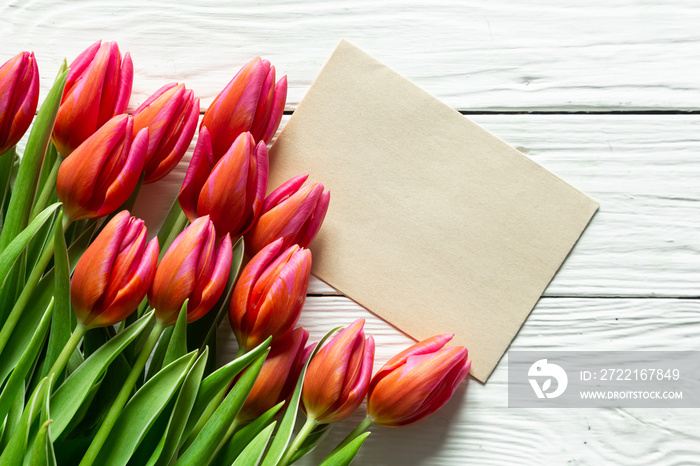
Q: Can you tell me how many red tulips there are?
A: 13